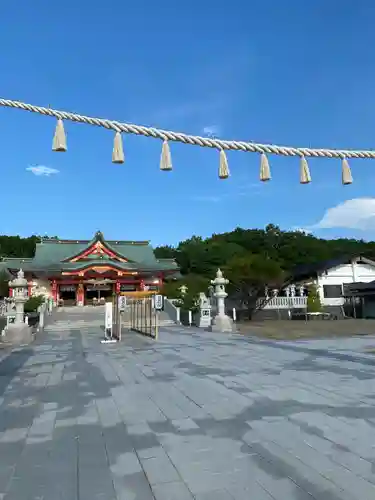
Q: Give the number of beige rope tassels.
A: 7